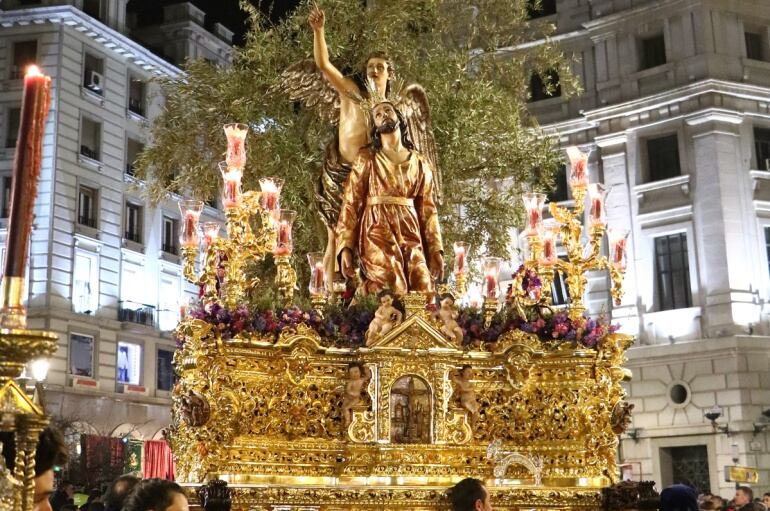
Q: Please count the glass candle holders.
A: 14